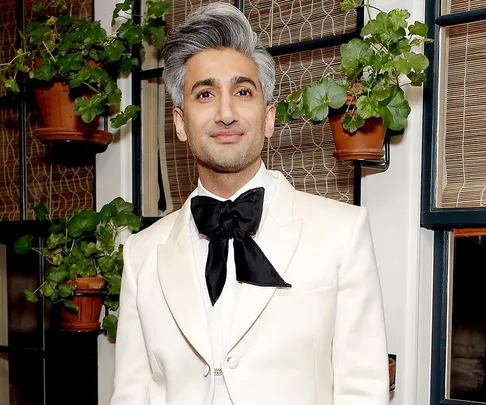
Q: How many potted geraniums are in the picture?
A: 3